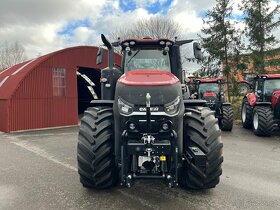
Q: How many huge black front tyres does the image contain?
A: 2